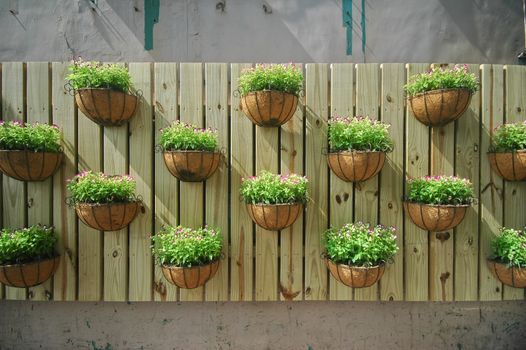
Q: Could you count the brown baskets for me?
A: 14